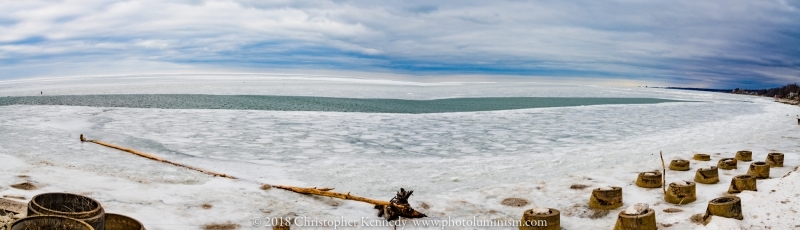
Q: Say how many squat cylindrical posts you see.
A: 14